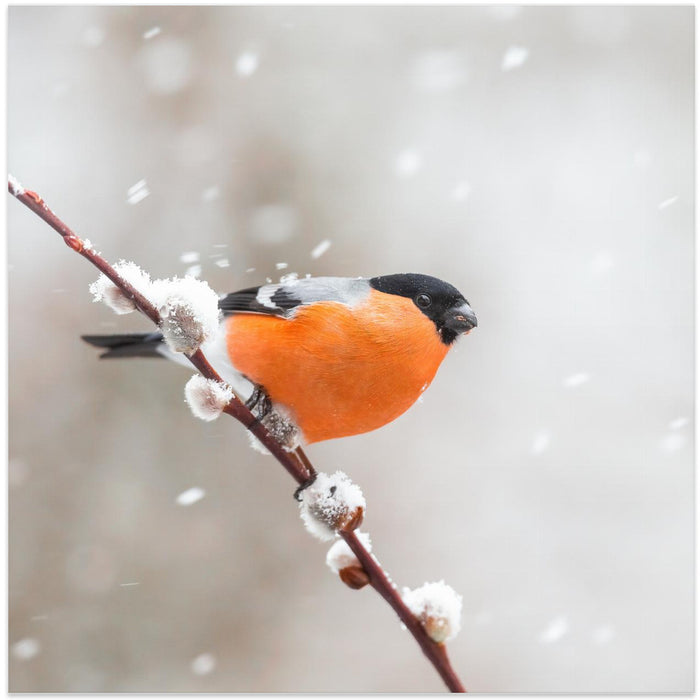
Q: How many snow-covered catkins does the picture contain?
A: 7